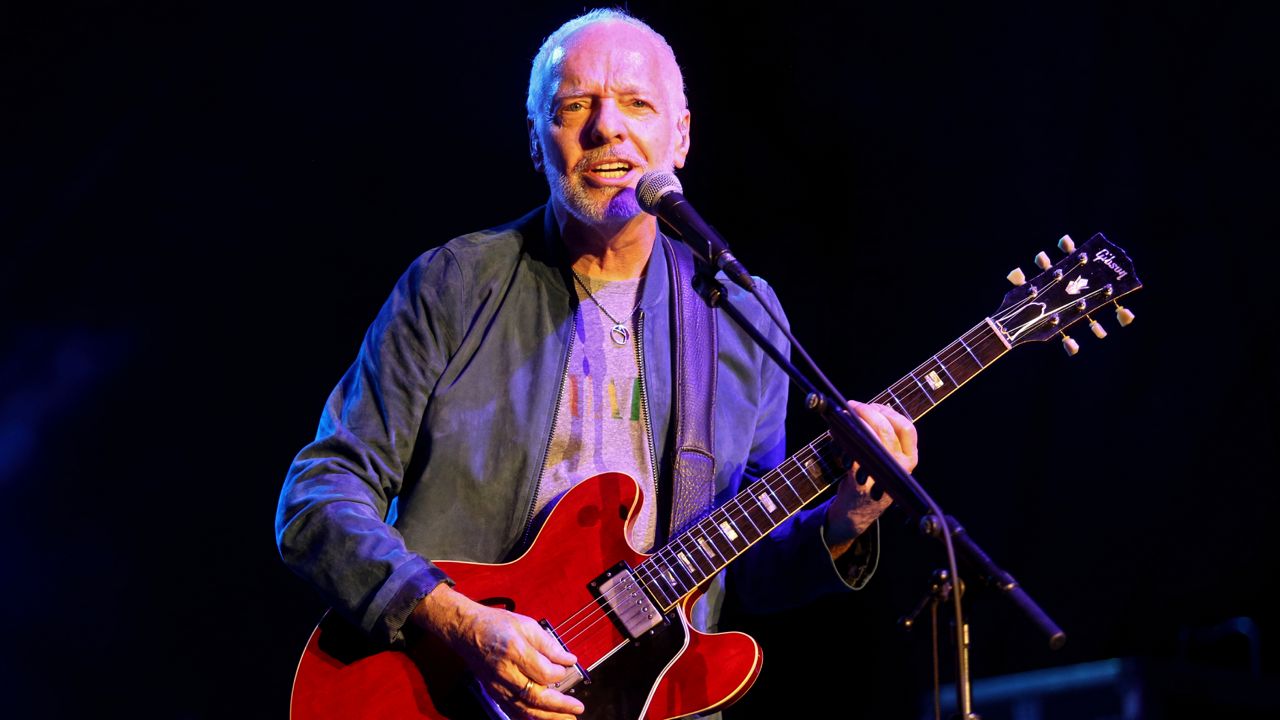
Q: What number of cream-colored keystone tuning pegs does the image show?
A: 6